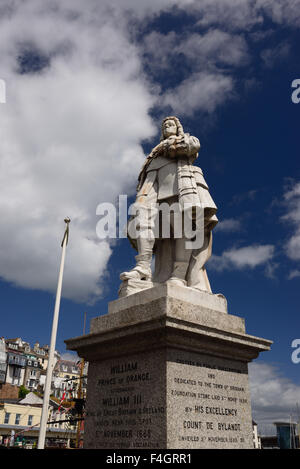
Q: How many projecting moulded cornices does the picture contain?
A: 1